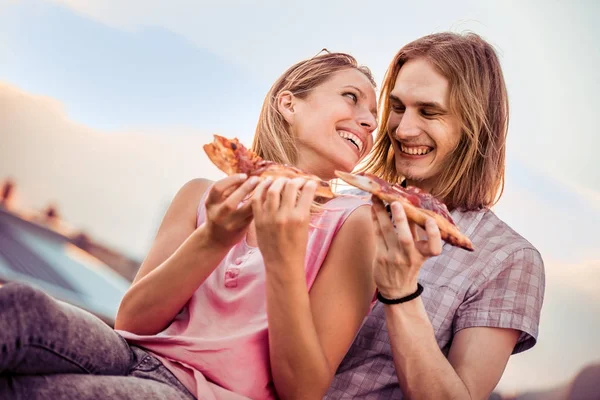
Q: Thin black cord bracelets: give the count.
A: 1